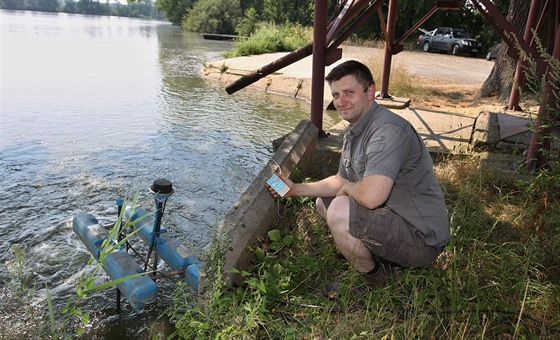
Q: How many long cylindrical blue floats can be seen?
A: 2